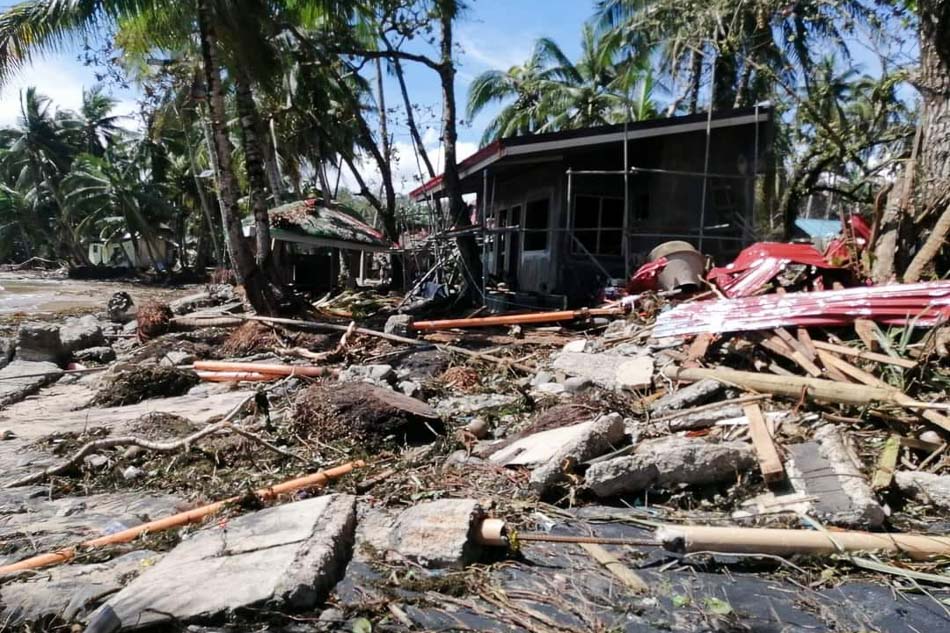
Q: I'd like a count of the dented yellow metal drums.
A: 0